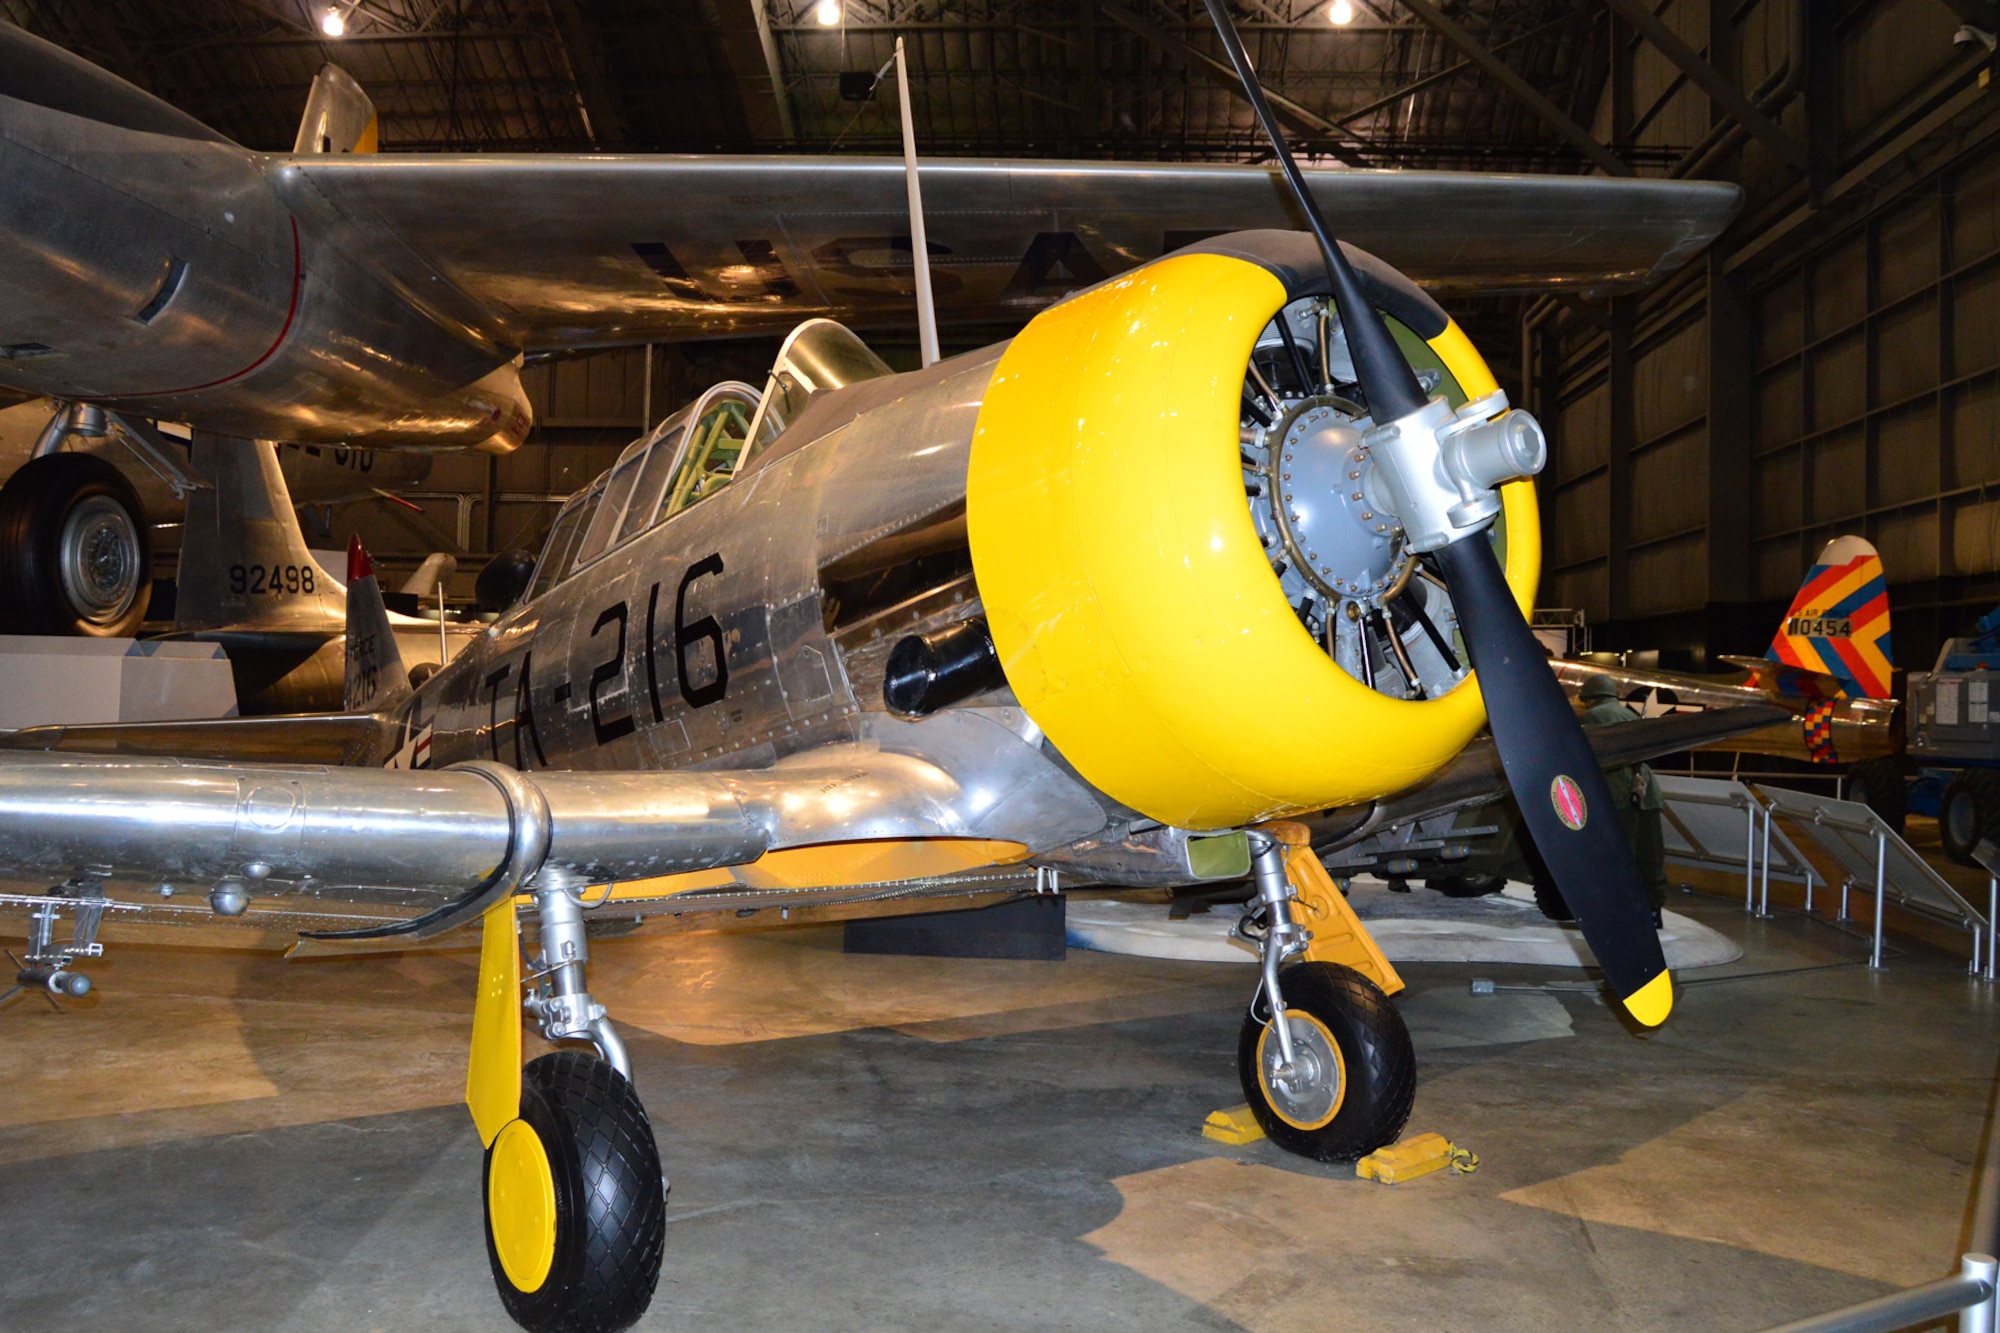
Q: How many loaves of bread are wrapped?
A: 0